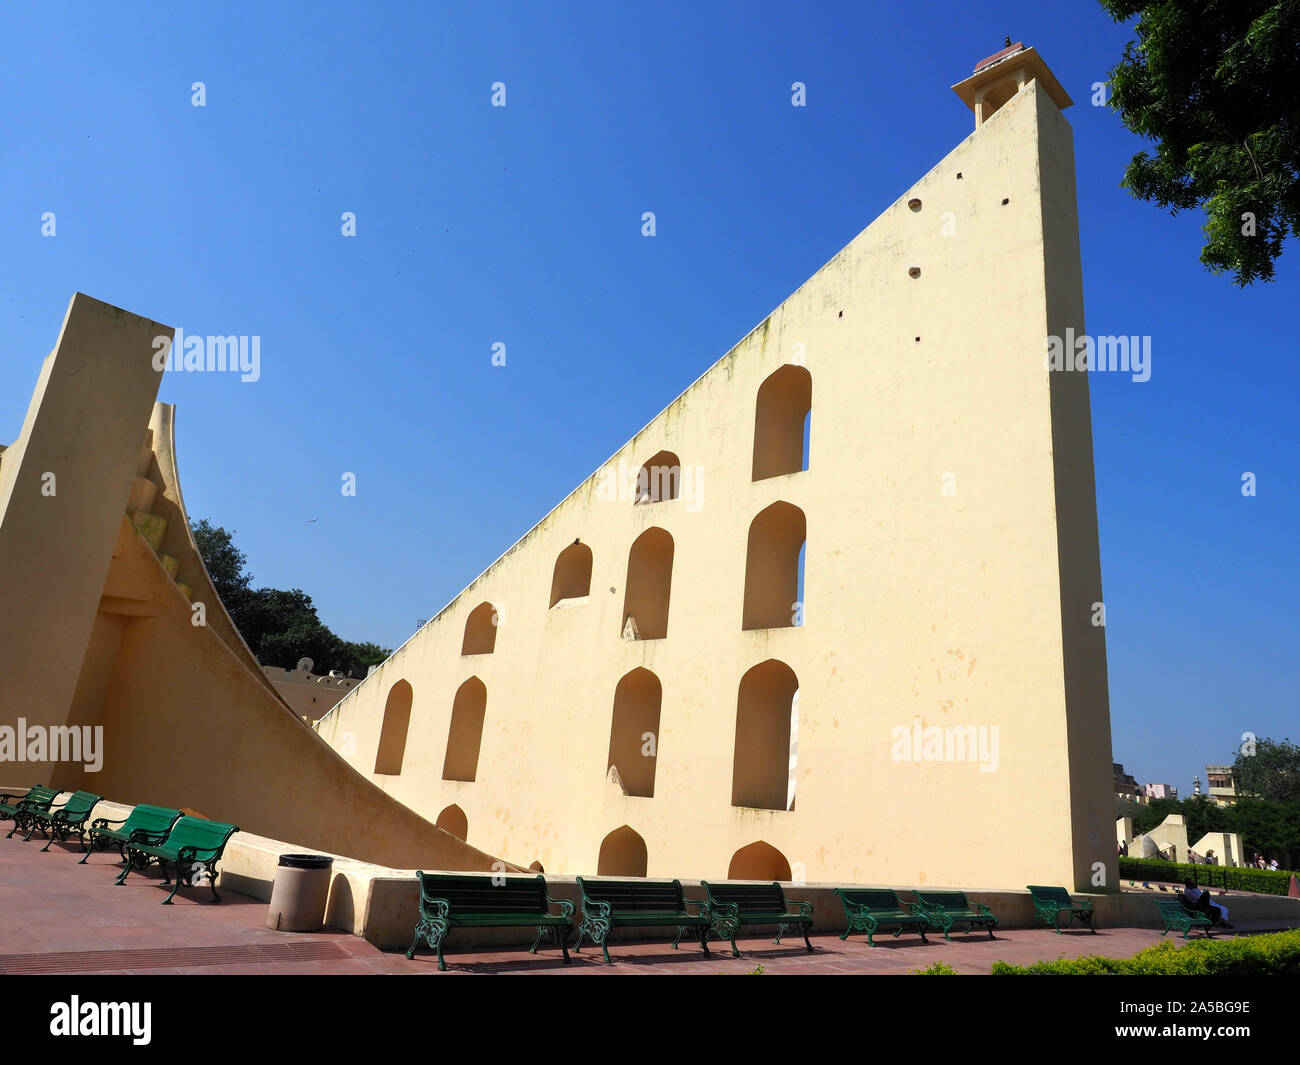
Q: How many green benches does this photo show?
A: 11